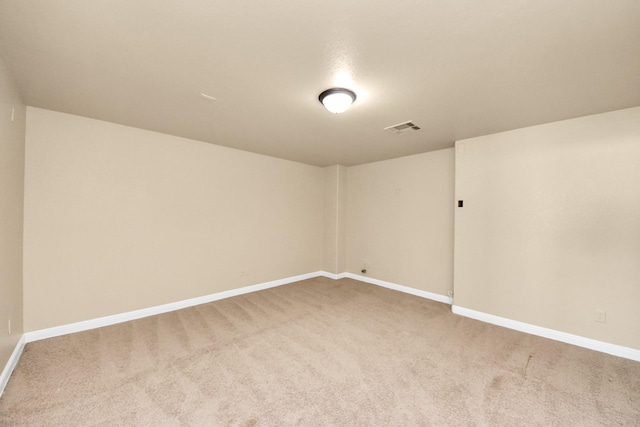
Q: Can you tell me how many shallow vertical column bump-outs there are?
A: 1